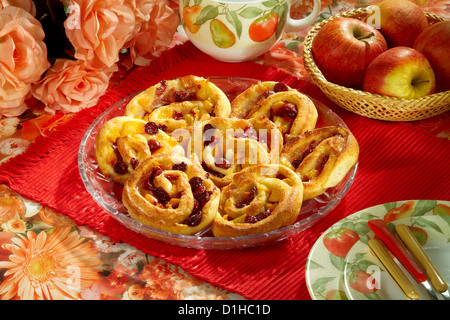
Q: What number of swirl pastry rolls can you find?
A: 7